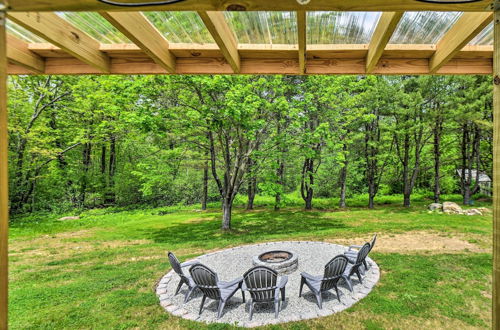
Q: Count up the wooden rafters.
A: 7